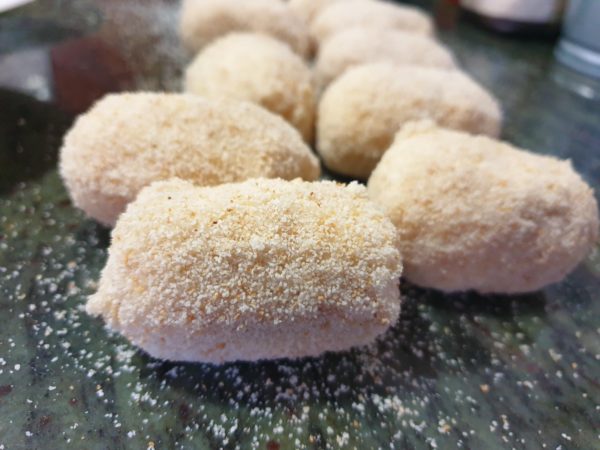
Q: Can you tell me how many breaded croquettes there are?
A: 9